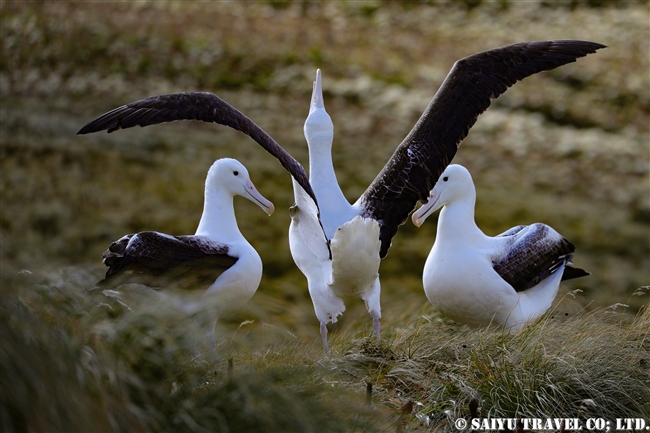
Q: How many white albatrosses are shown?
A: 3